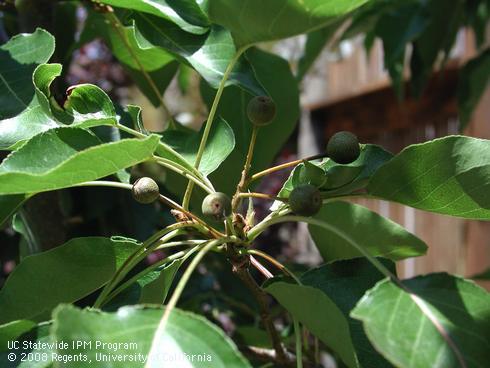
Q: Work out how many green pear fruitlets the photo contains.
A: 5